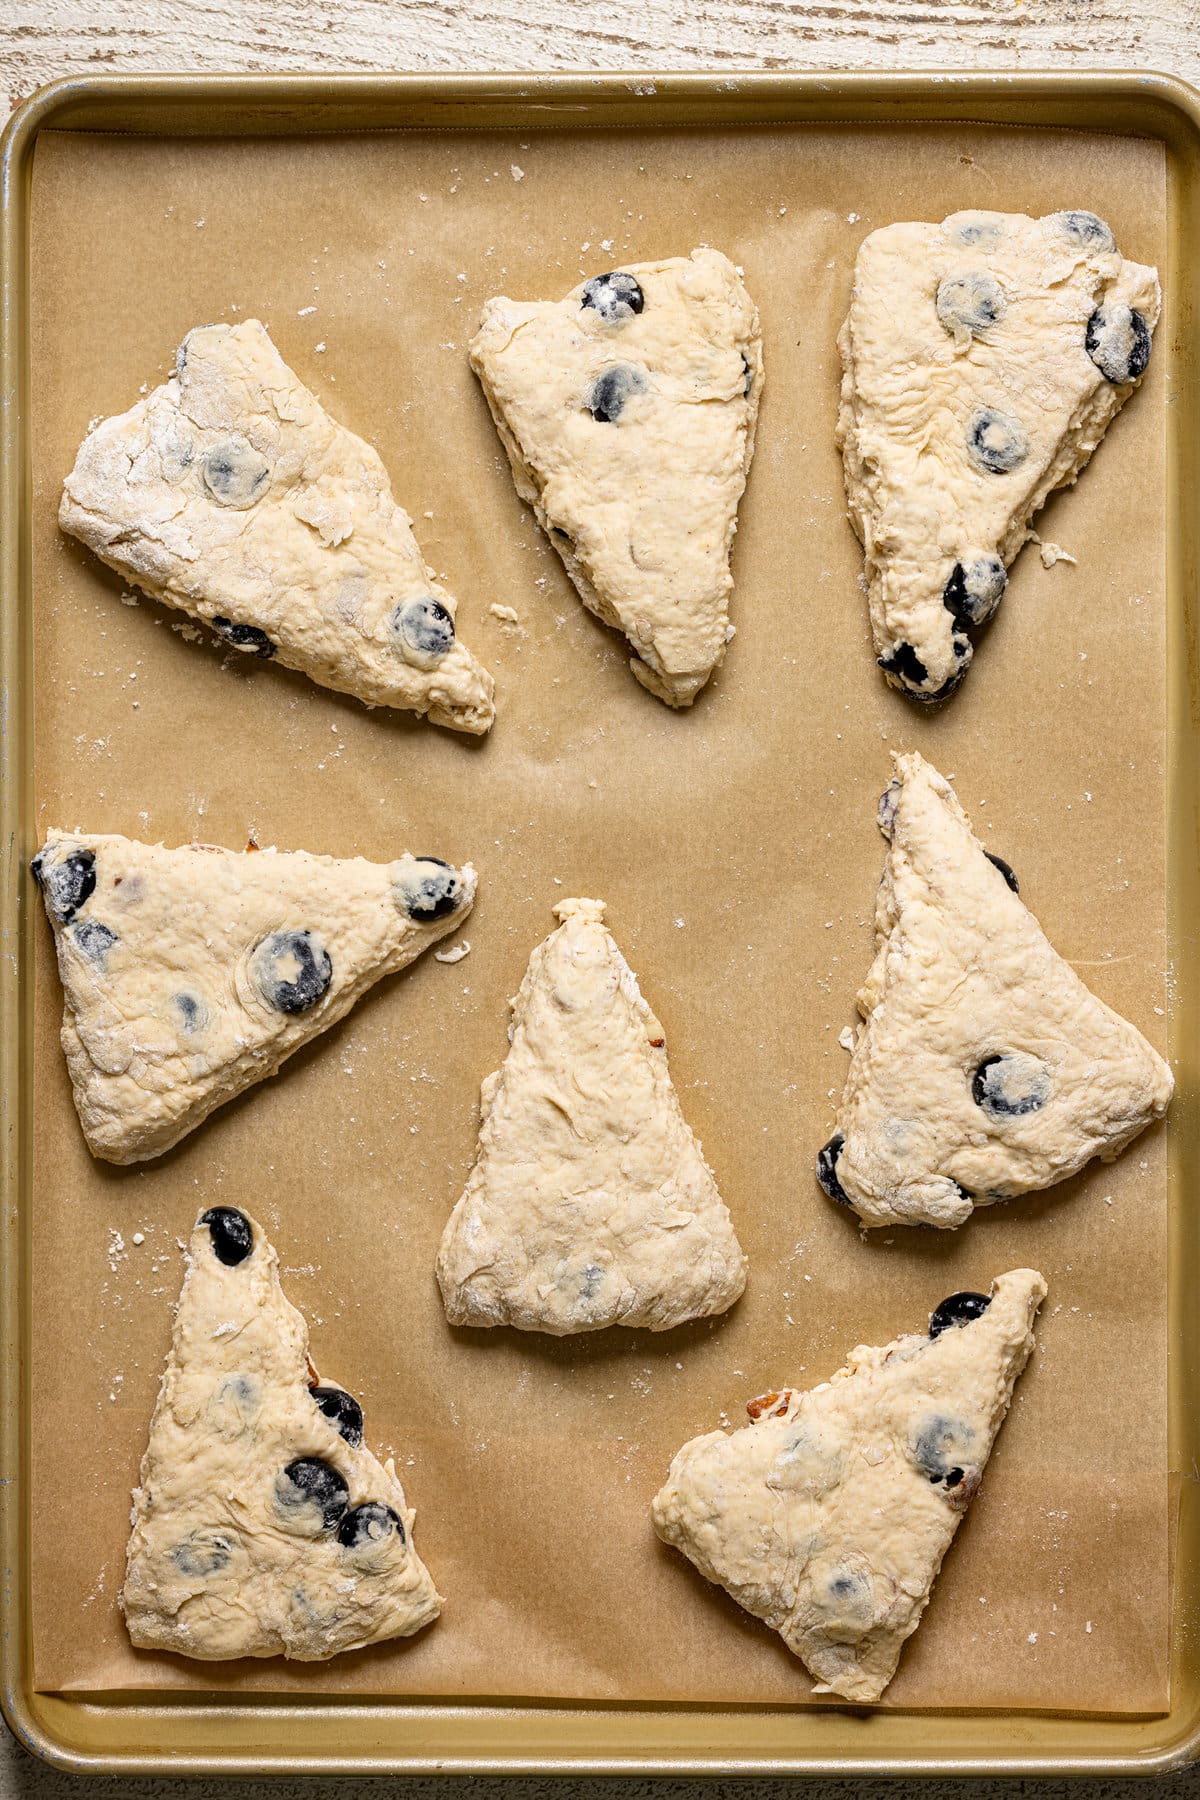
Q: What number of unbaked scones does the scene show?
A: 8